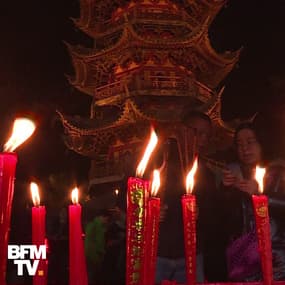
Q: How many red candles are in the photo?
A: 7